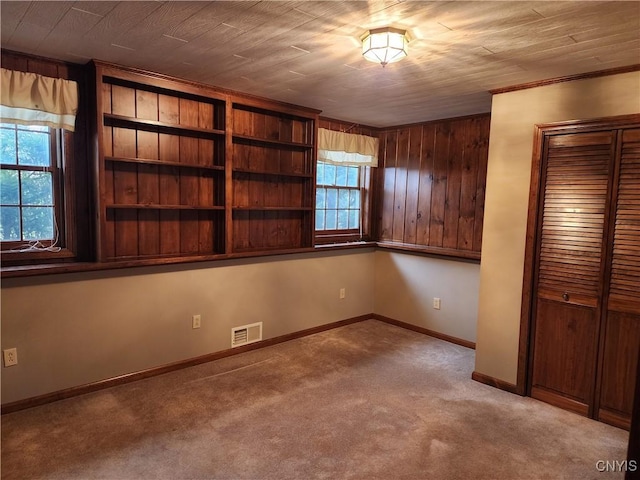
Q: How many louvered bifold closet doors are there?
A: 2